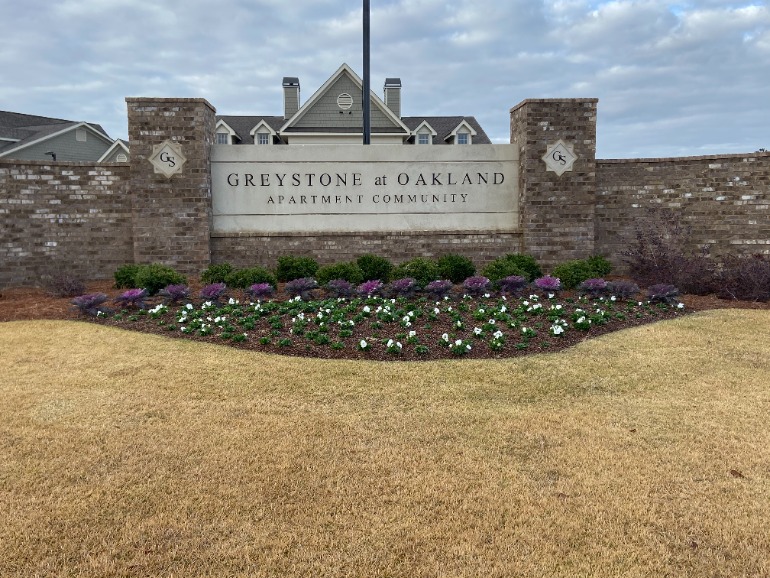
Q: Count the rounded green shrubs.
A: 13